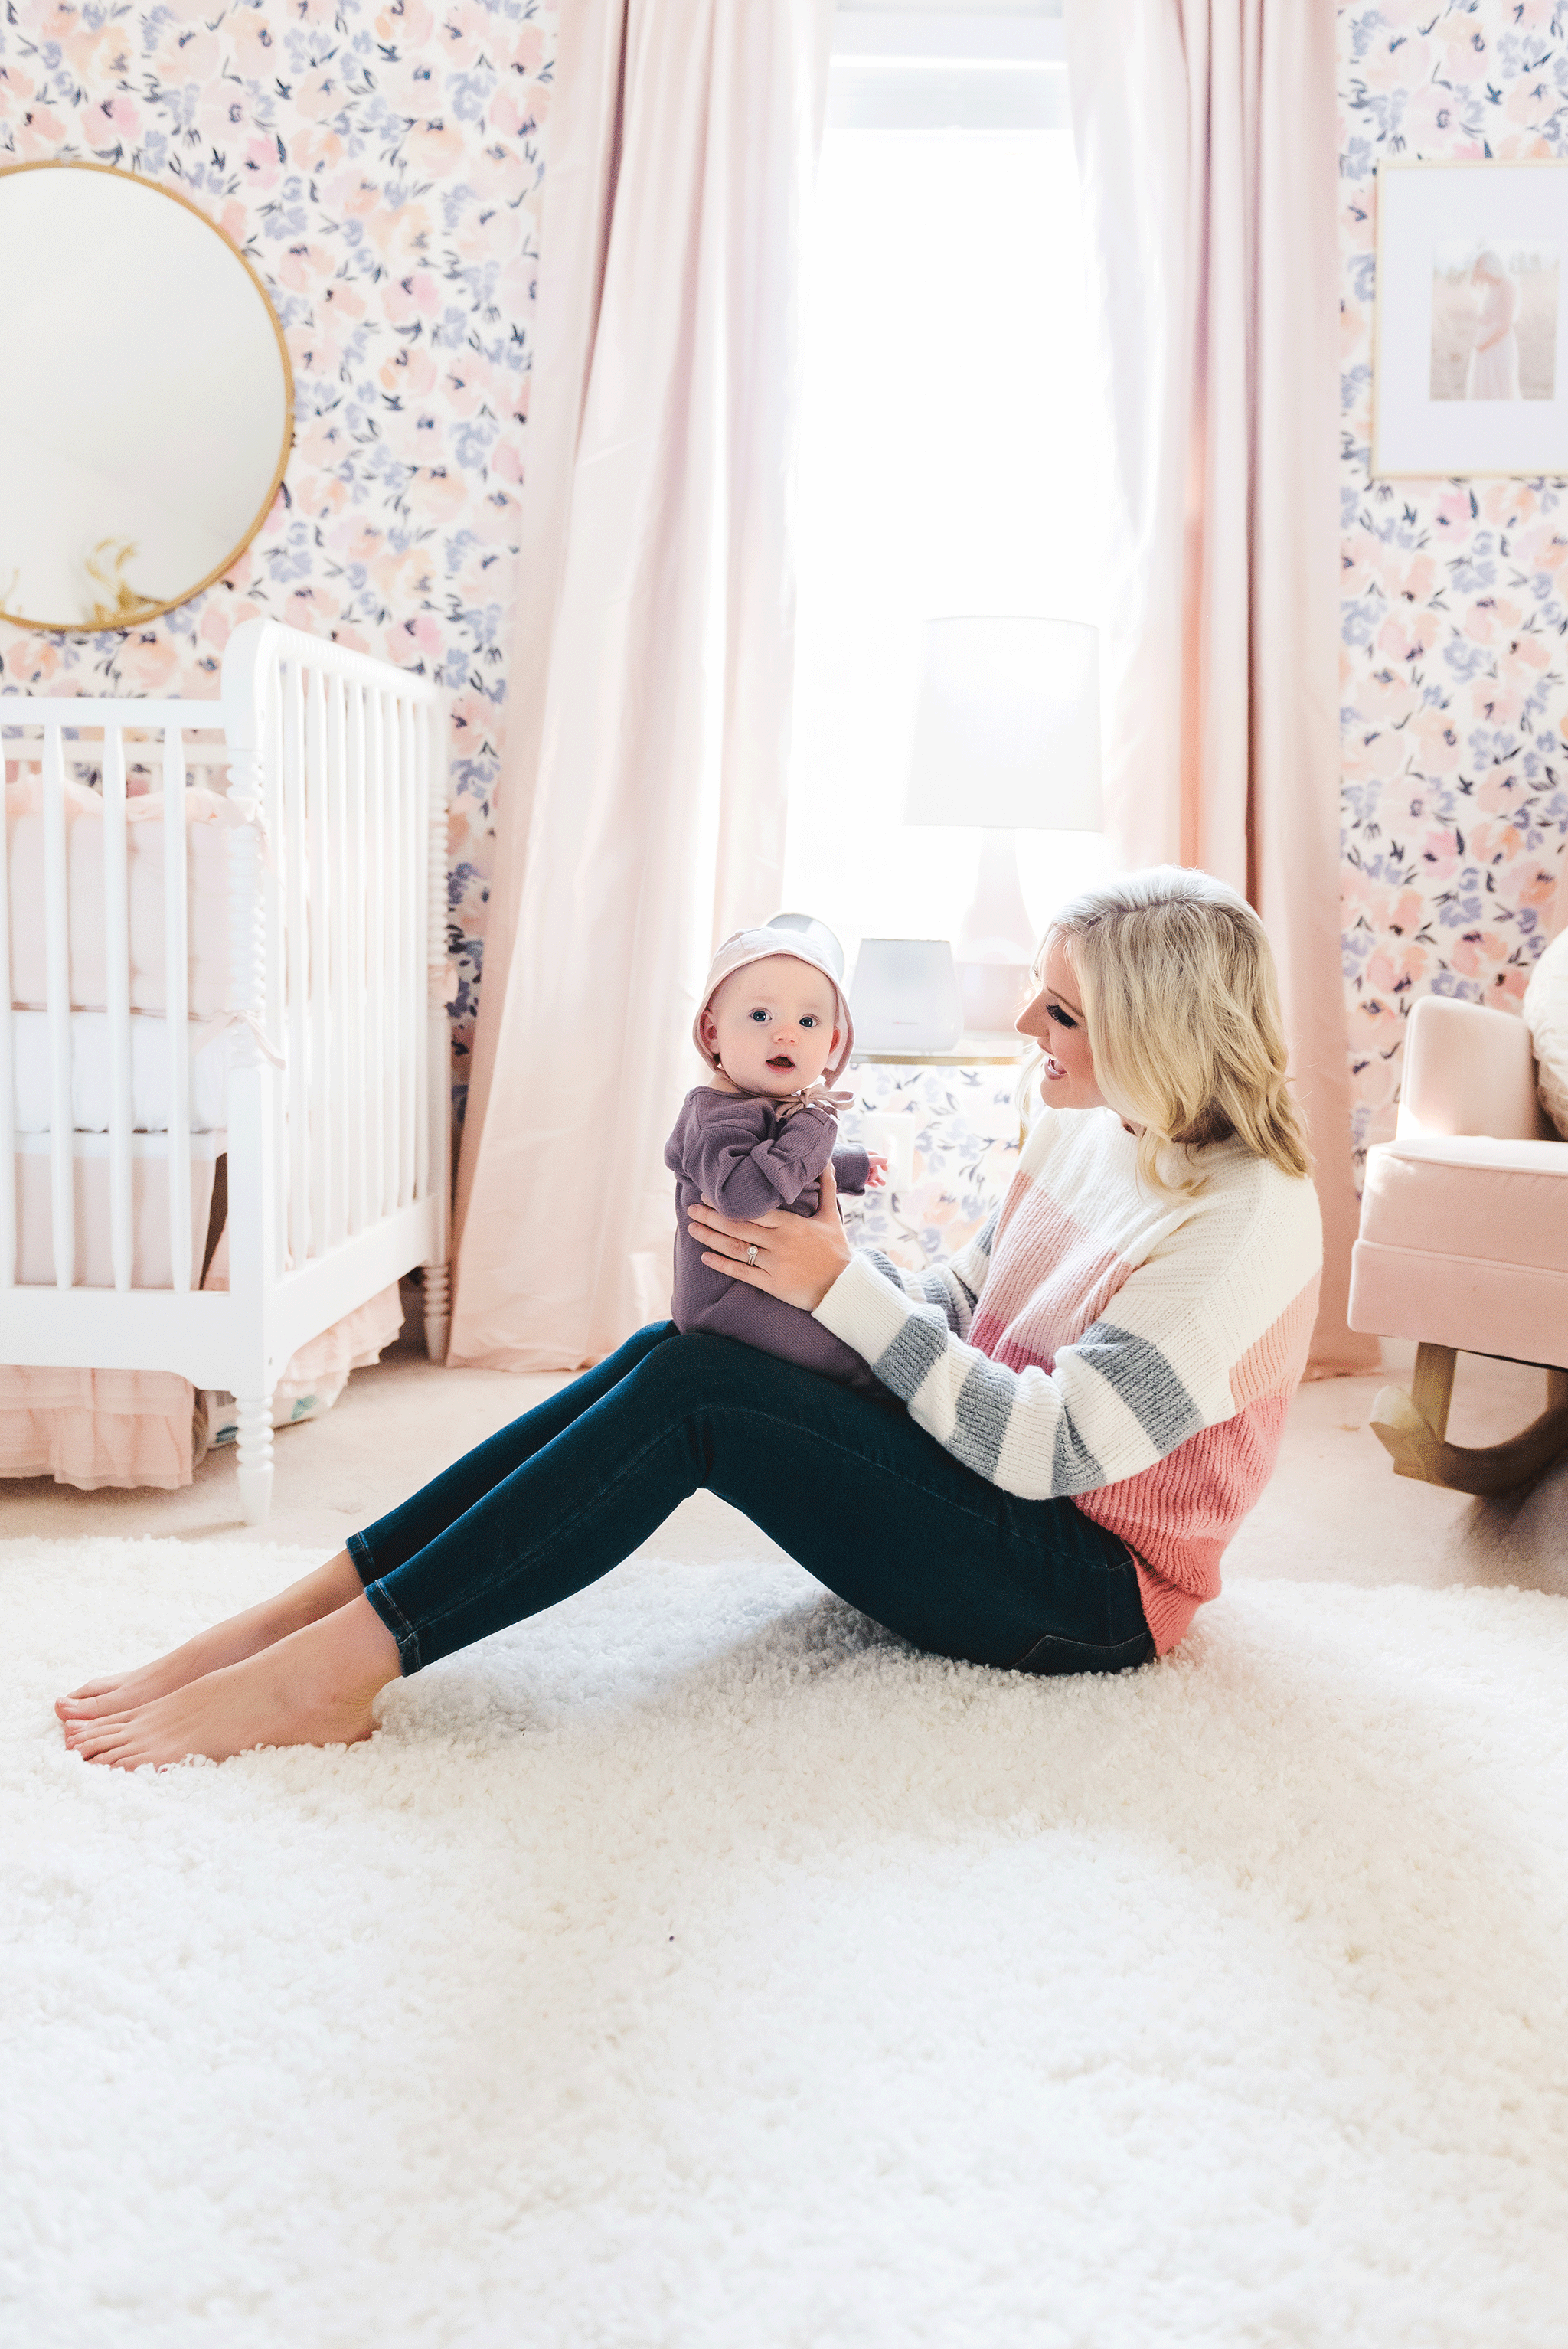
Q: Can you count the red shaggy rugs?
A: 0